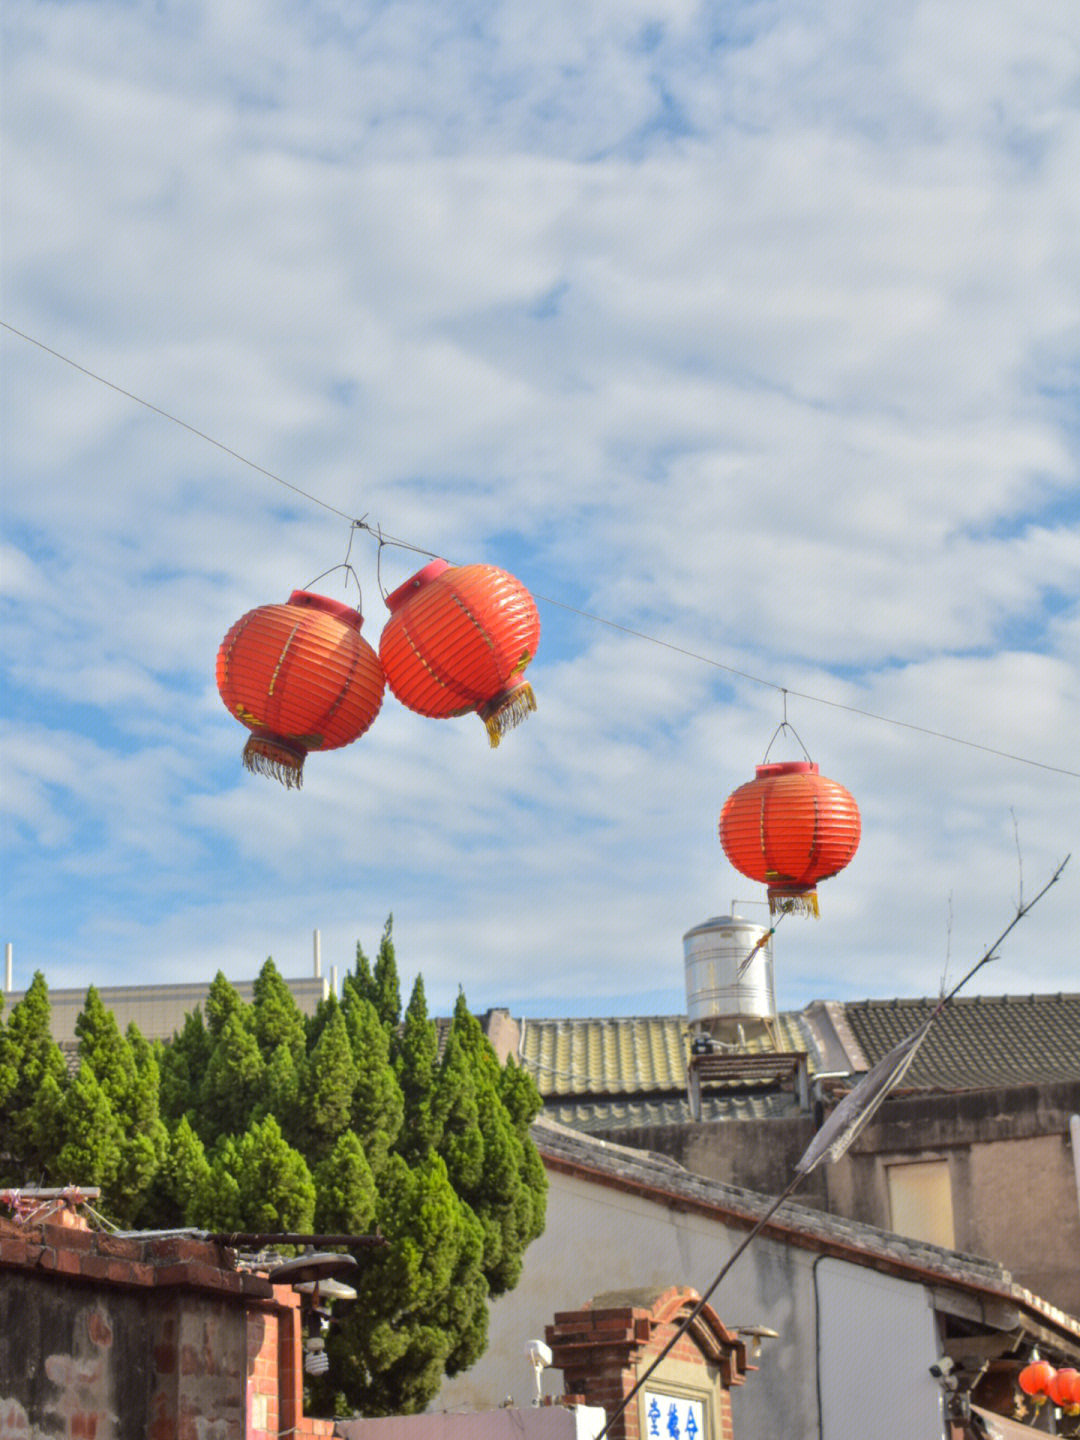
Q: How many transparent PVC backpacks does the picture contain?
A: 0